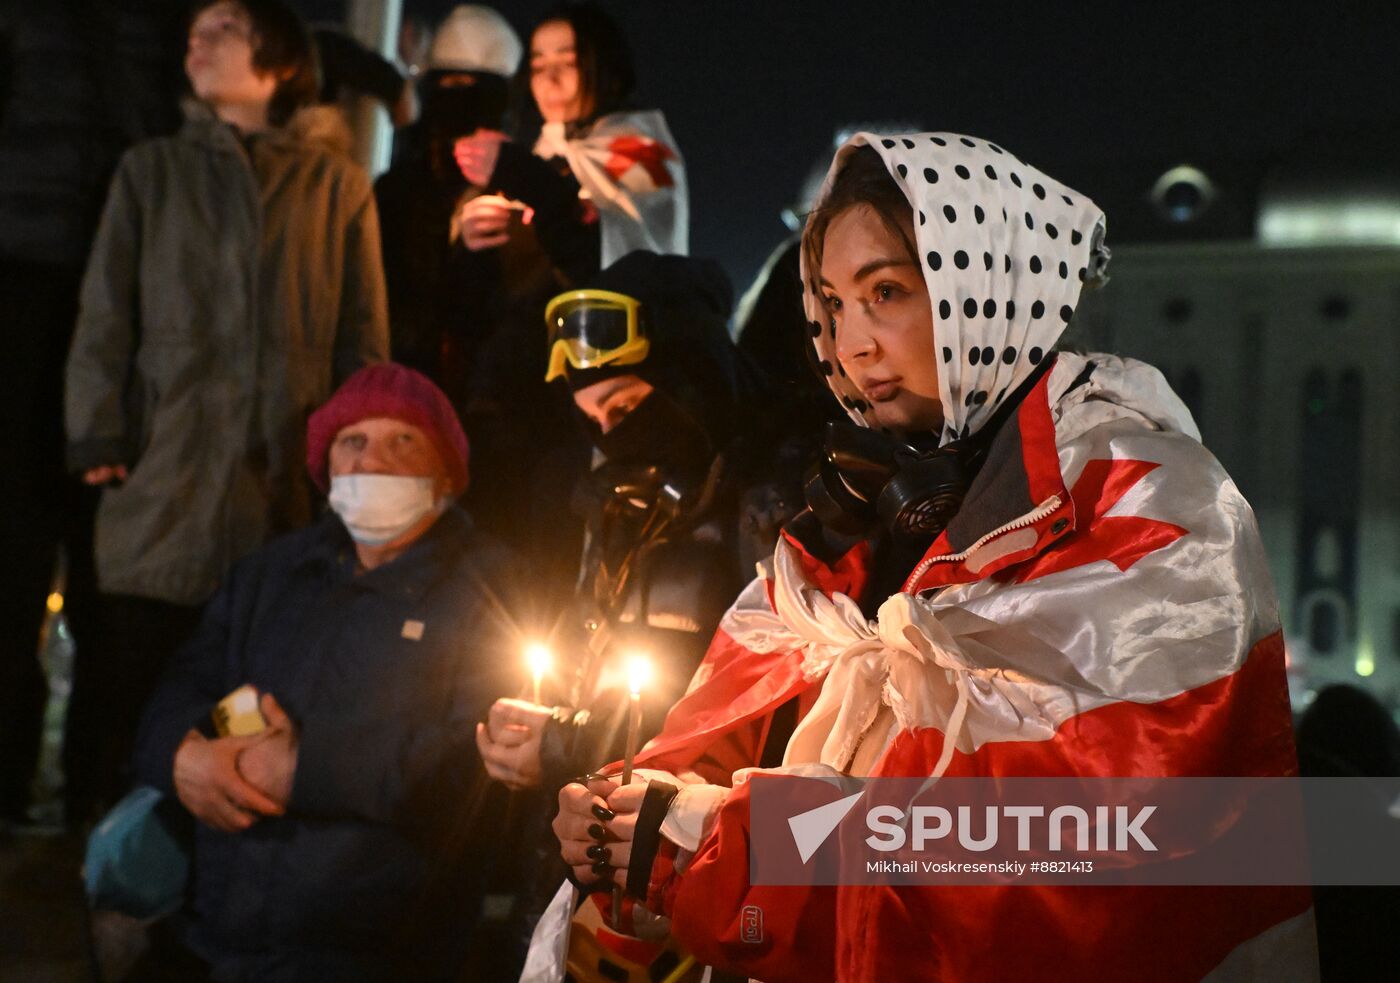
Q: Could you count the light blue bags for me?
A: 1